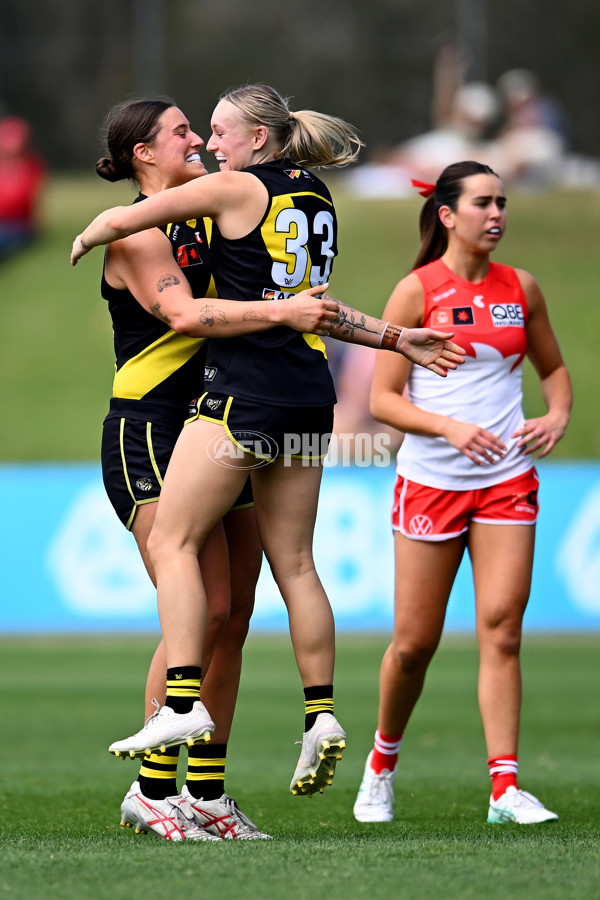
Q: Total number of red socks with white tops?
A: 2